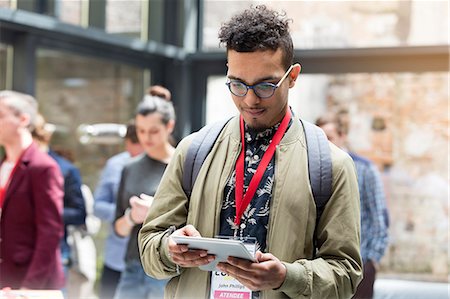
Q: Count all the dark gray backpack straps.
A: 2